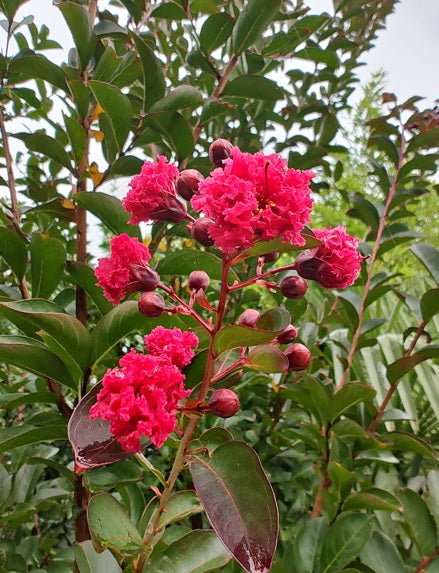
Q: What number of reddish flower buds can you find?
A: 11